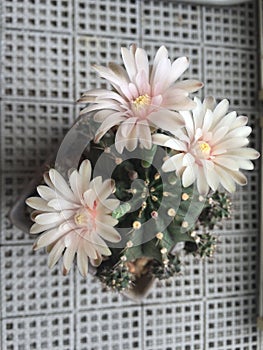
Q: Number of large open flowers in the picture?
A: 3